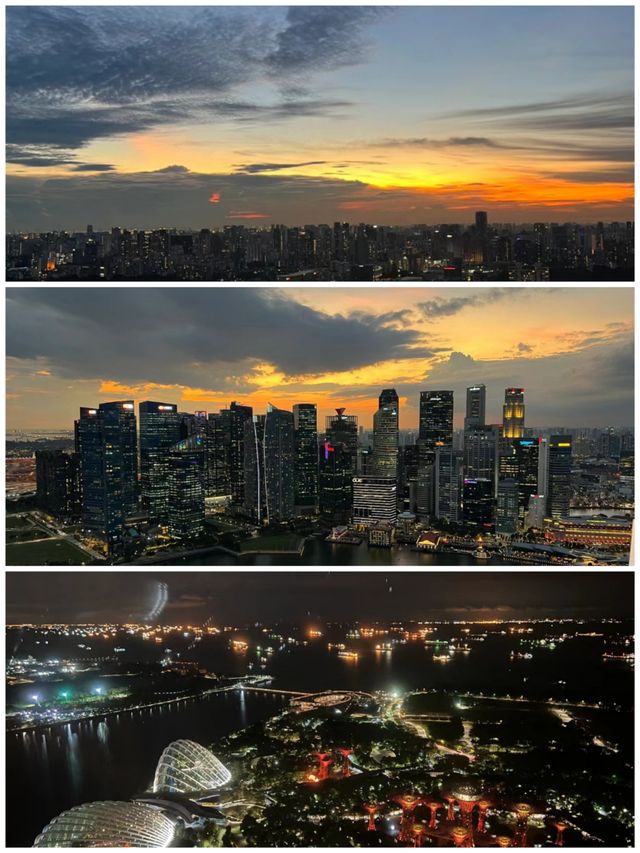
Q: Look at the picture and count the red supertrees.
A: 14